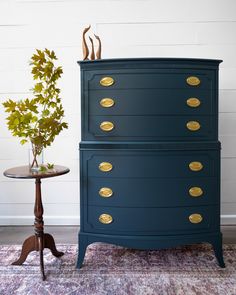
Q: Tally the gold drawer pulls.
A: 12